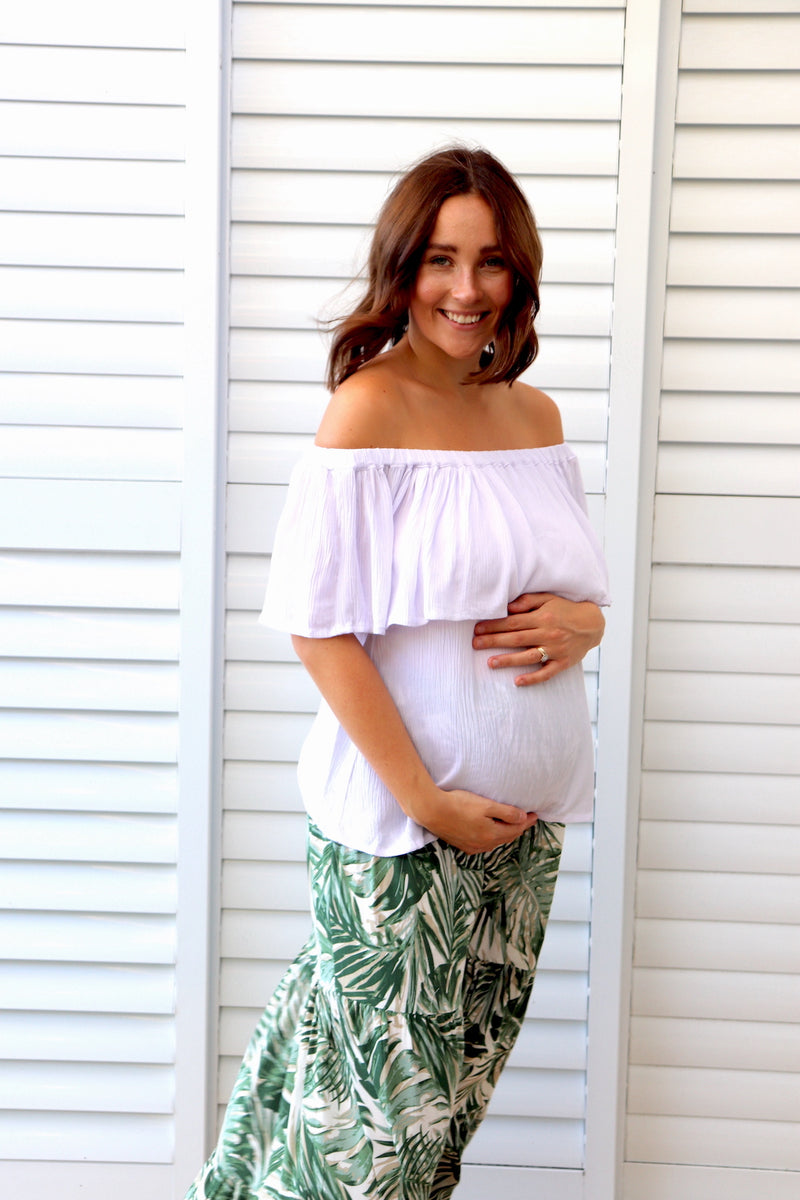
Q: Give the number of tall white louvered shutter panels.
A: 3